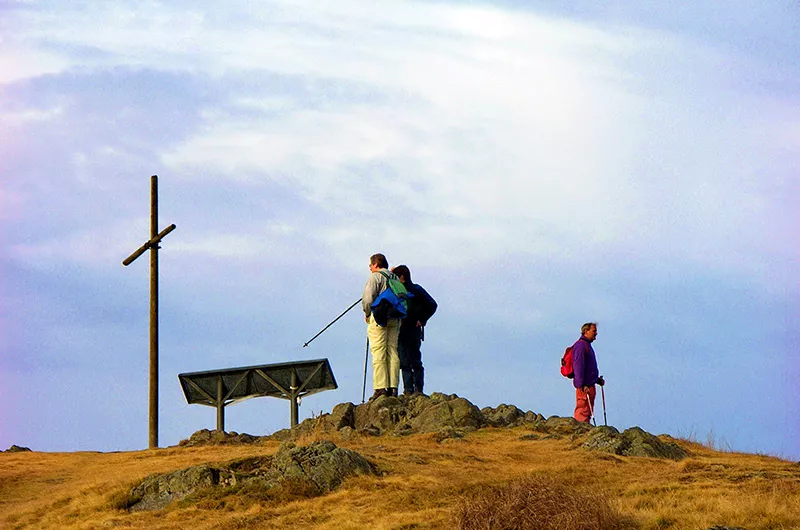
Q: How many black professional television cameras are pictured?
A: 0